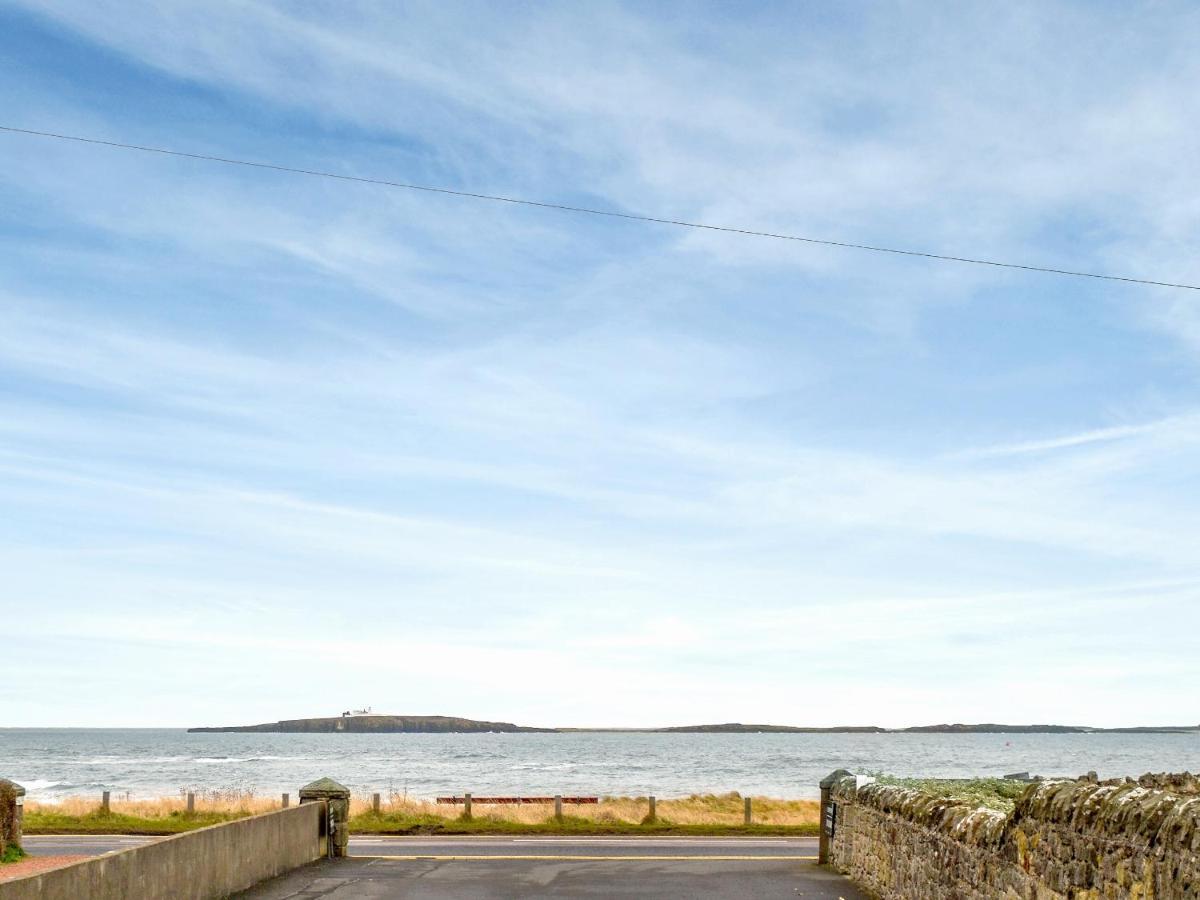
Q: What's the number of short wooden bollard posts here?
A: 8